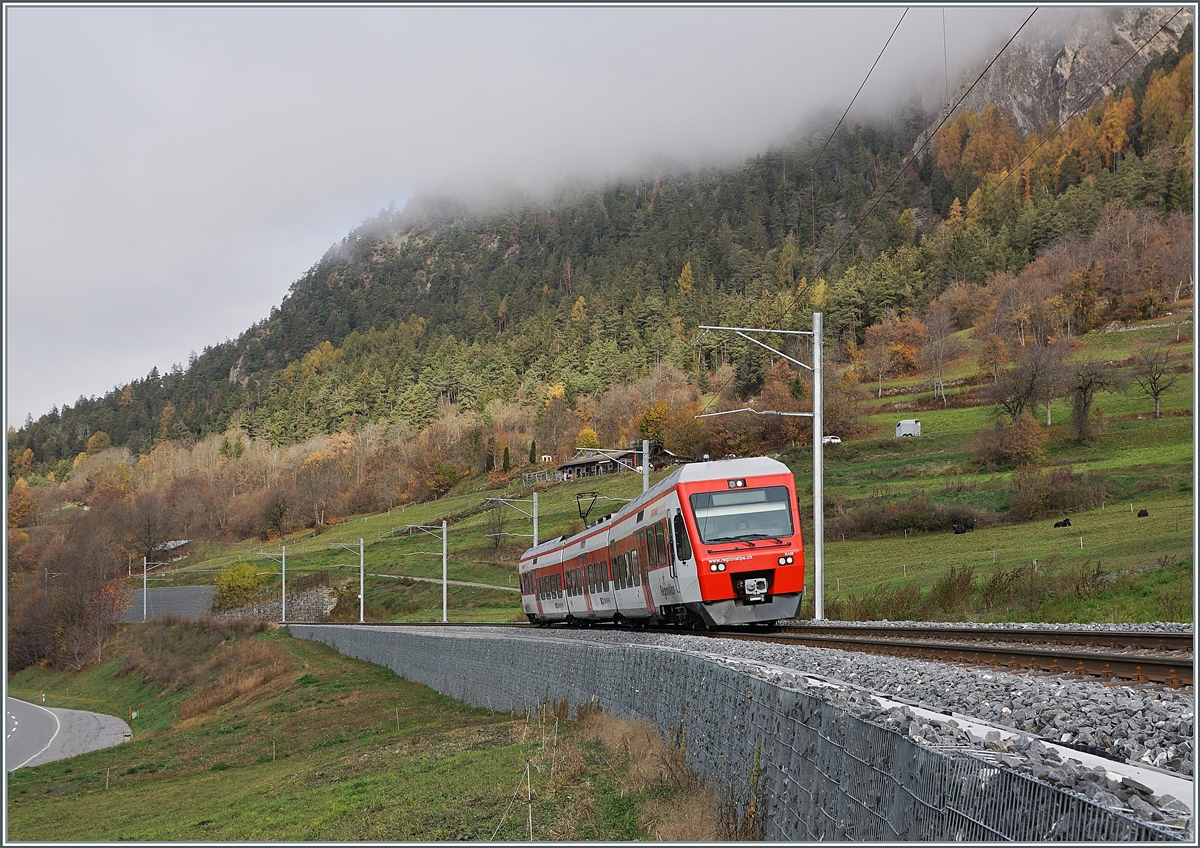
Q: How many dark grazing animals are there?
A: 4